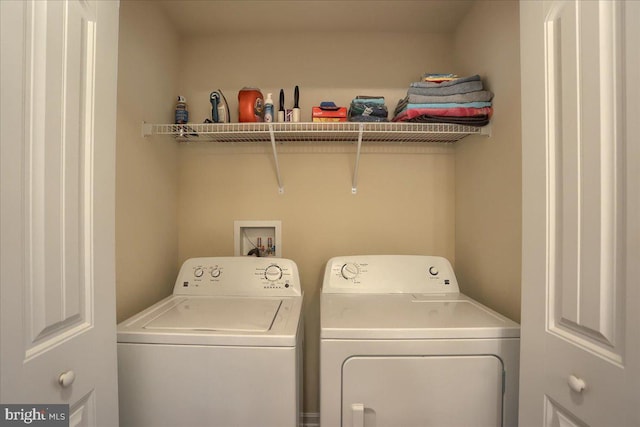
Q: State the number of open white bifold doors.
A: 2